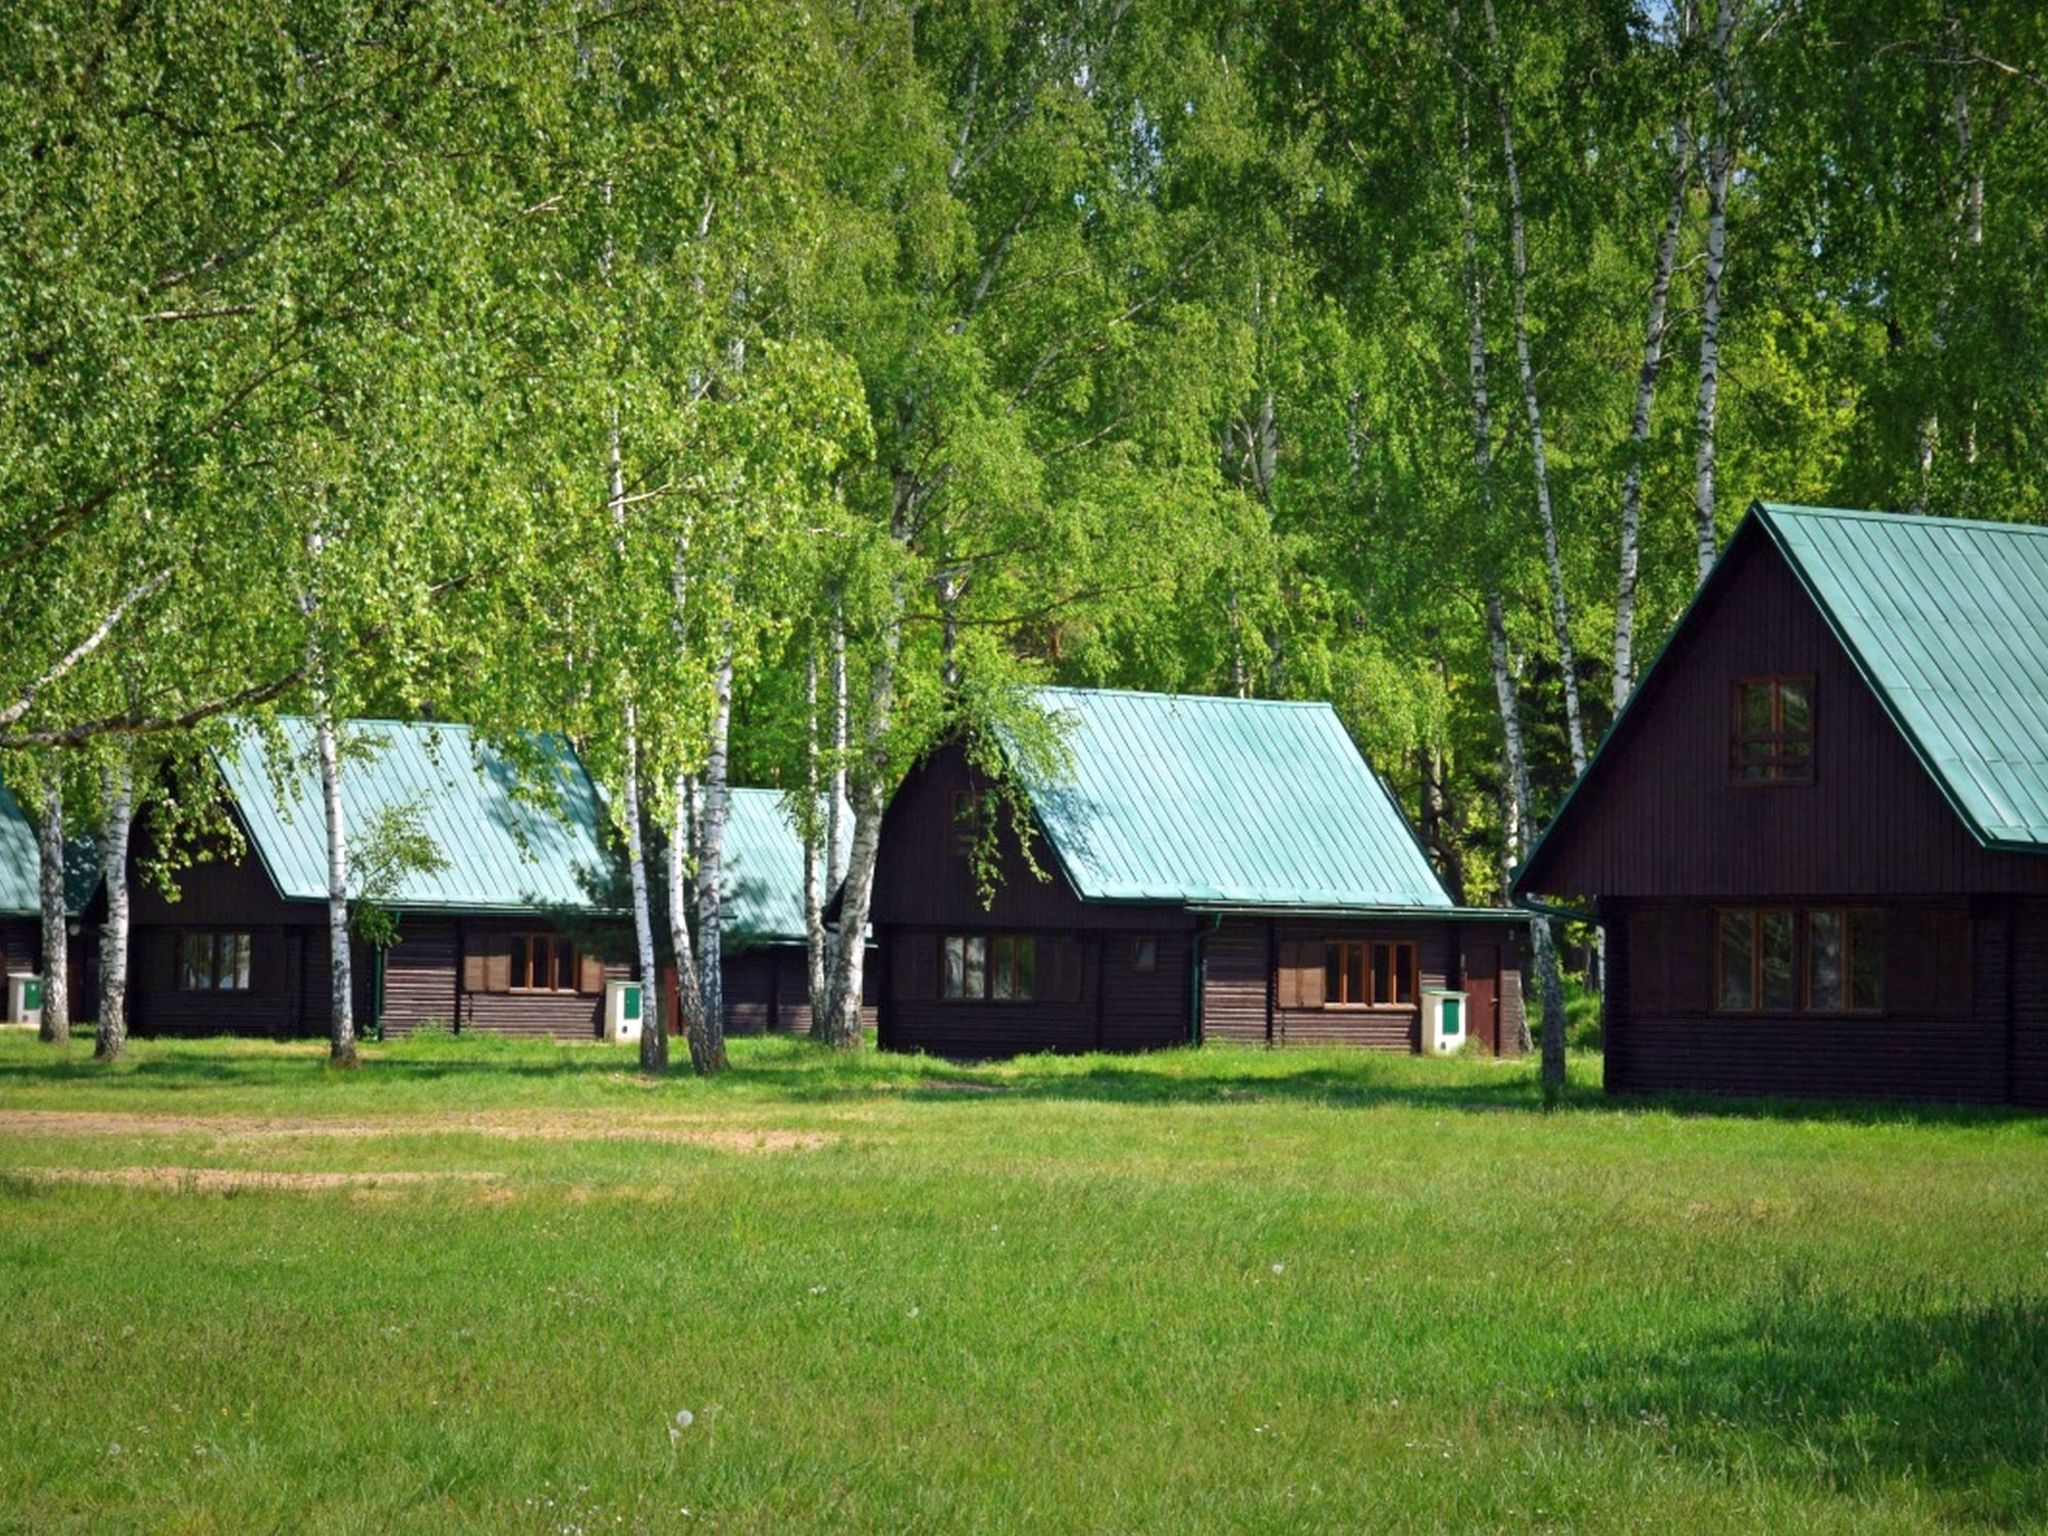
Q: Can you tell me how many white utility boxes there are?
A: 3